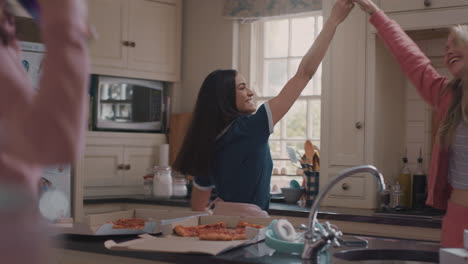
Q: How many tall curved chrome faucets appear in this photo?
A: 1